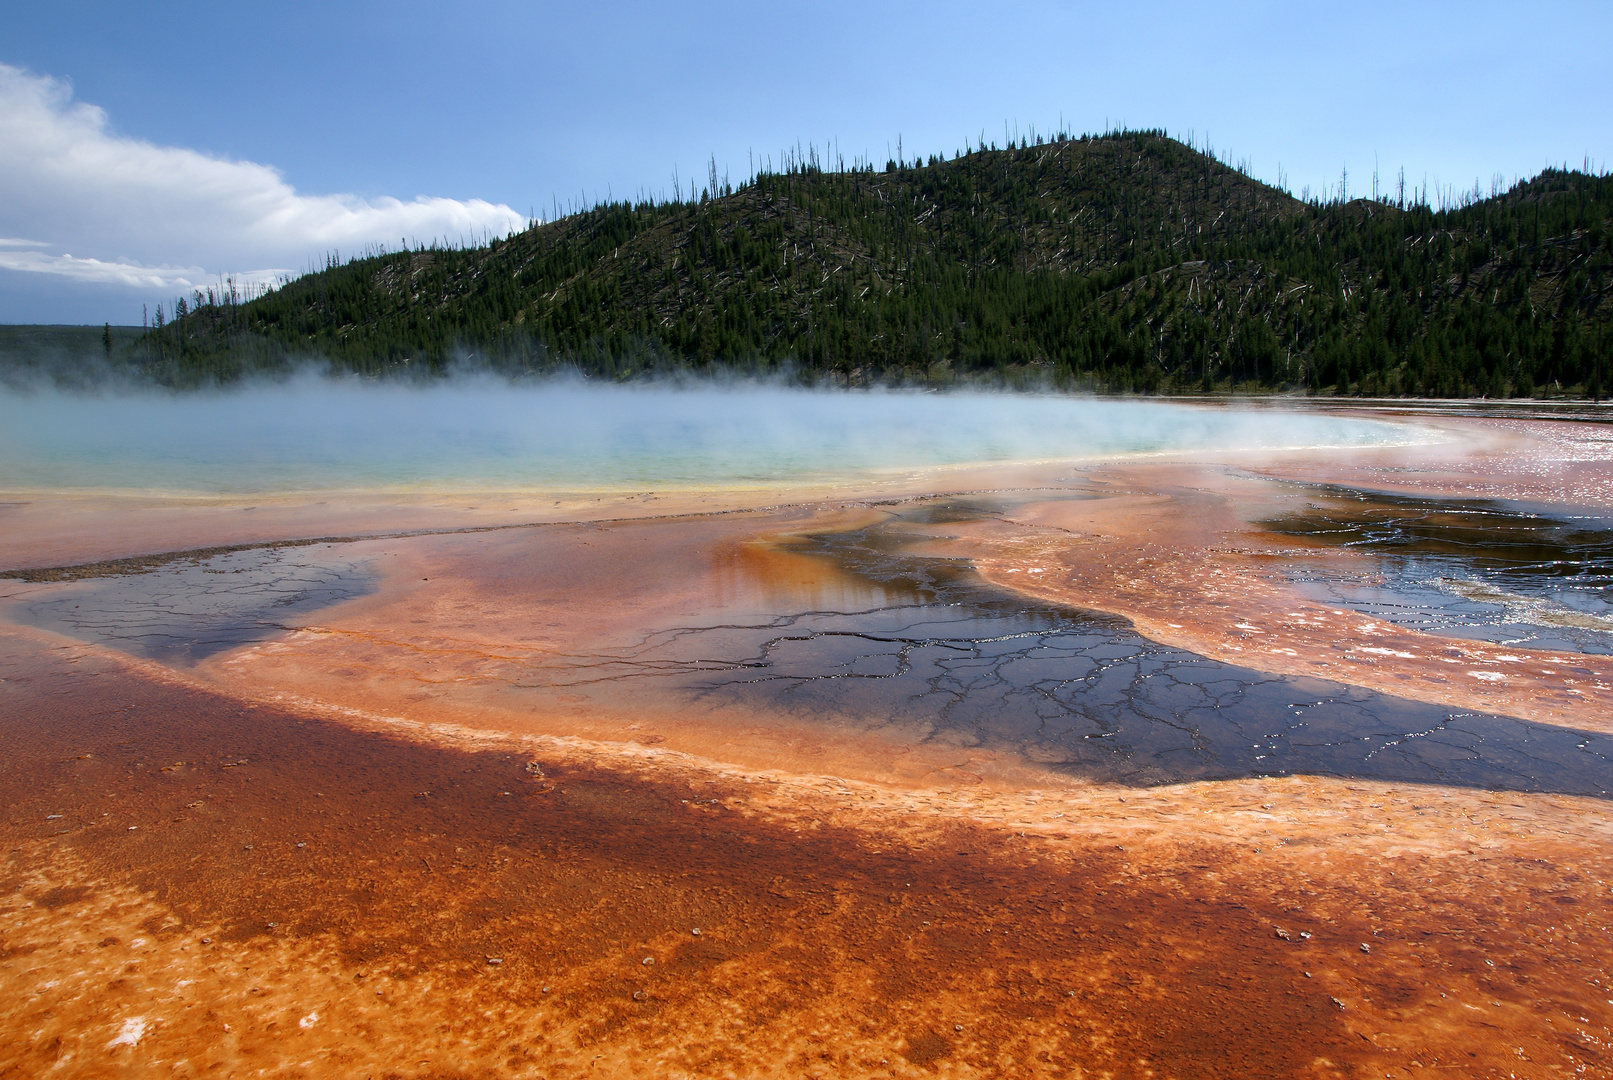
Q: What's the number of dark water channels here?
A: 3